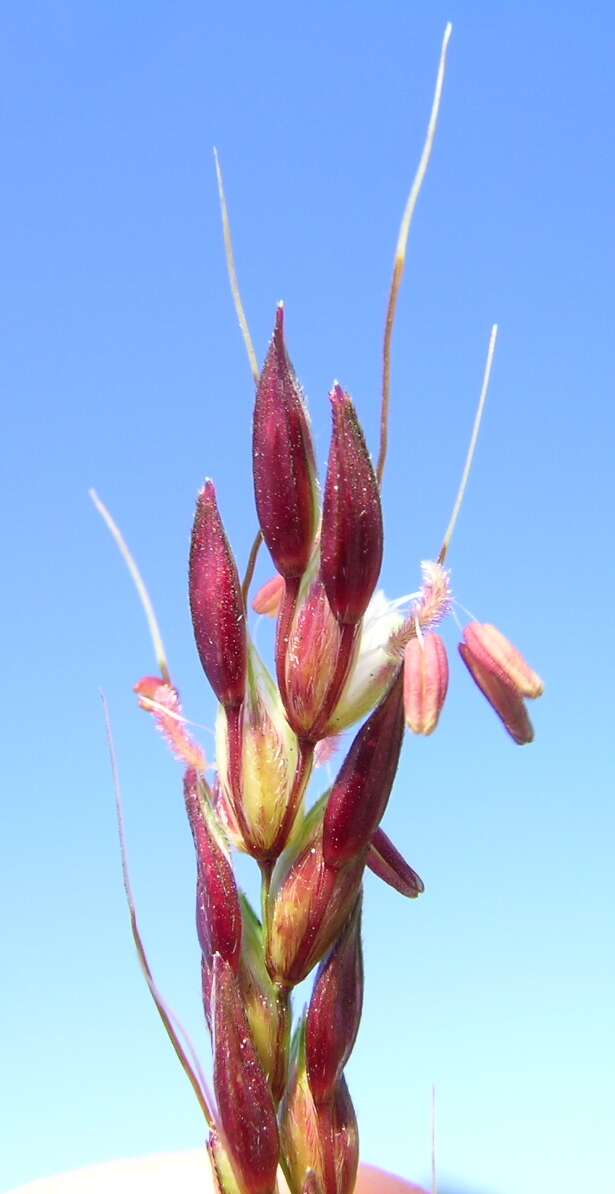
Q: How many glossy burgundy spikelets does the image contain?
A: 7